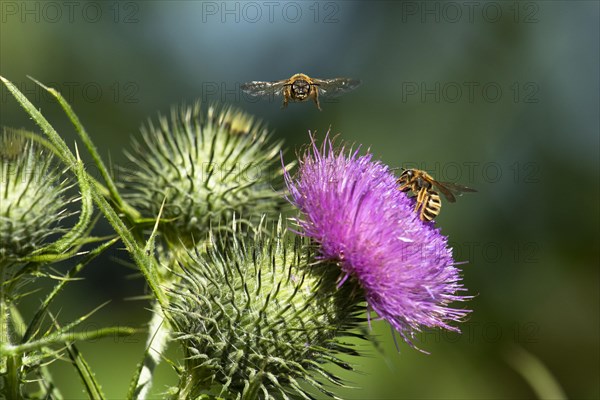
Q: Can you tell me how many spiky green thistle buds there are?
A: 3